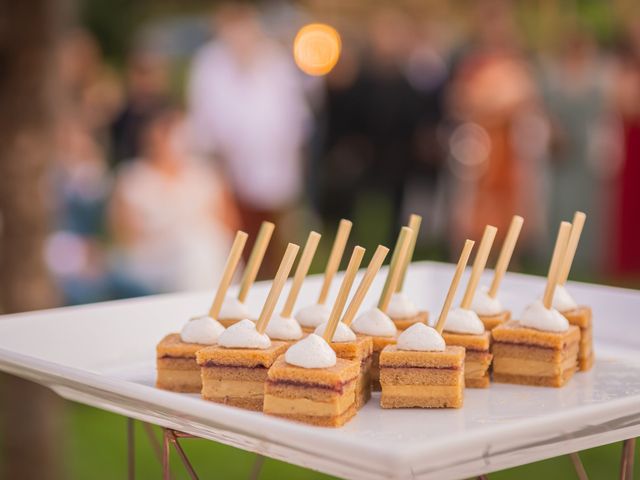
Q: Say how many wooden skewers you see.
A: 14